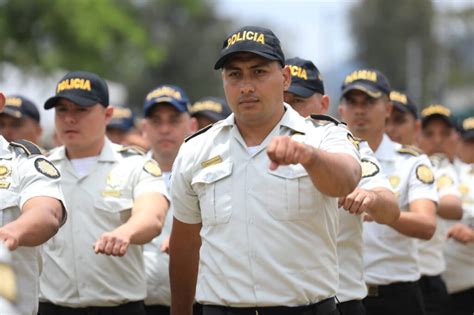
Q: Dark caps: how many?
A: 11